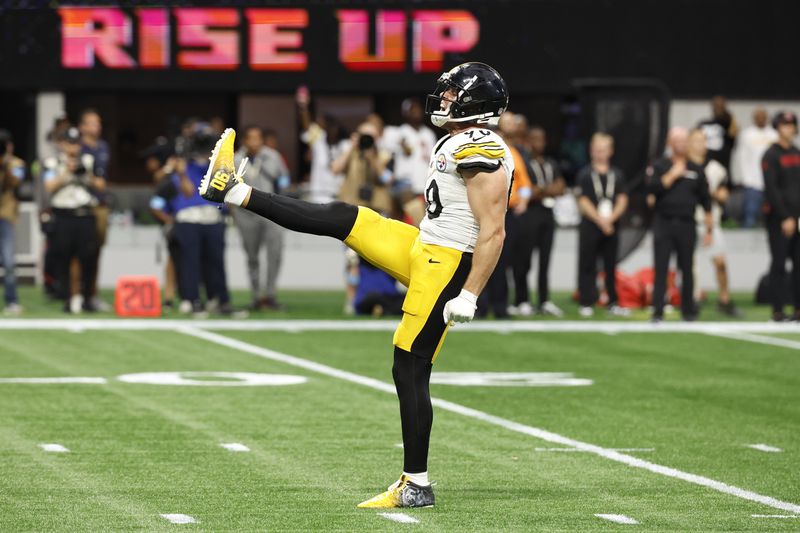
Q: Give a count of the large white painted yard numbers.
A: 2